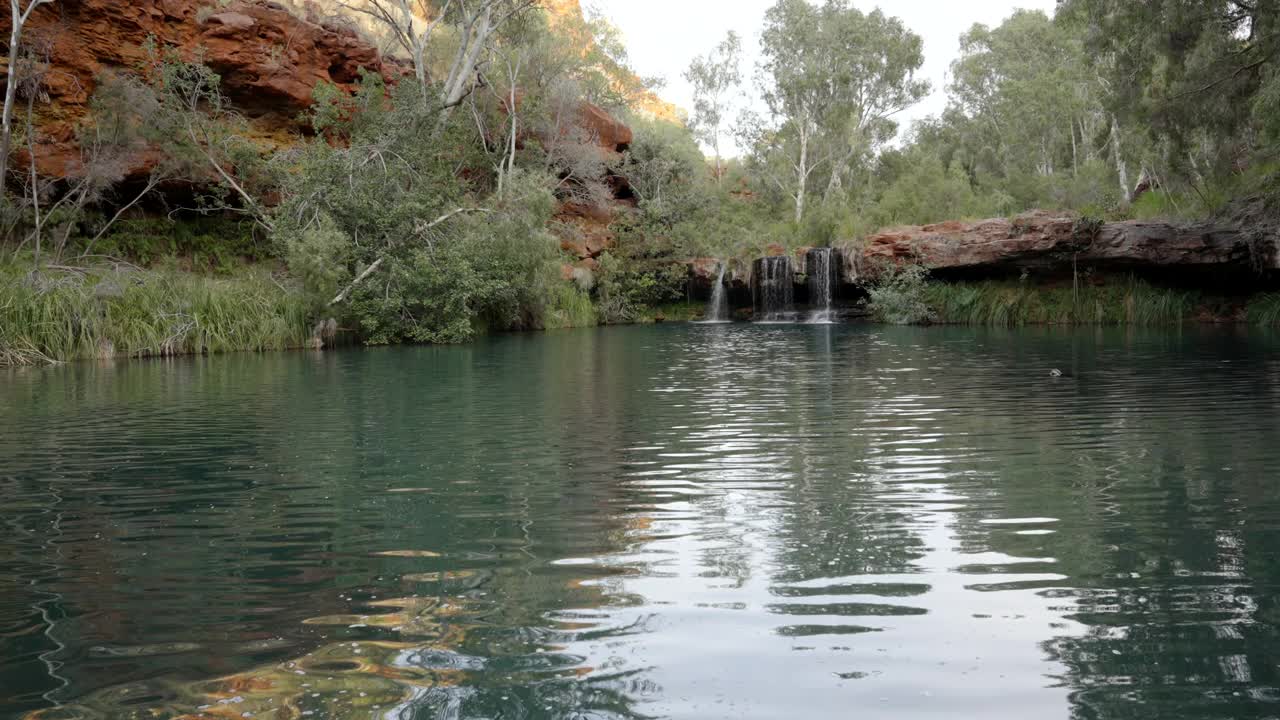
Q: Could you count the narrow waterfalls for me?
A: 3